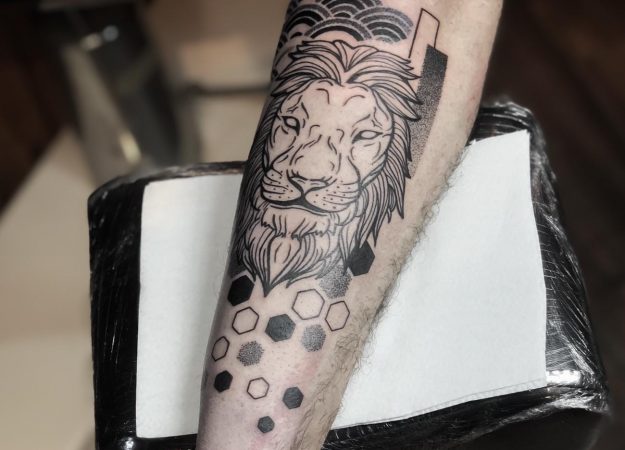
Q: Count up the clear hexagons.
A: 5